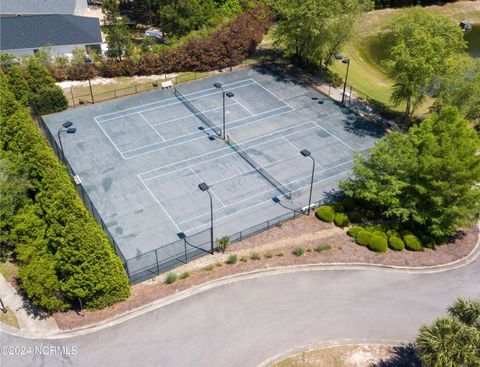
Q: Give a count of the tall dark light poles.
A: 7